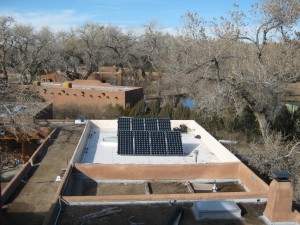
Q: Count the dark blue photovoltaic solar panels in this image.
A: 8